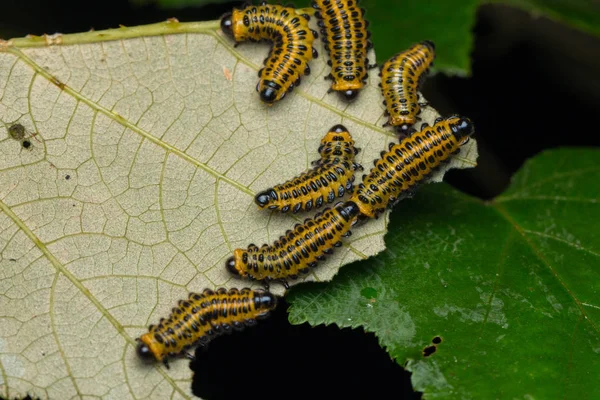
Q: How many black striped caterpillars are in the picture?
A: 7